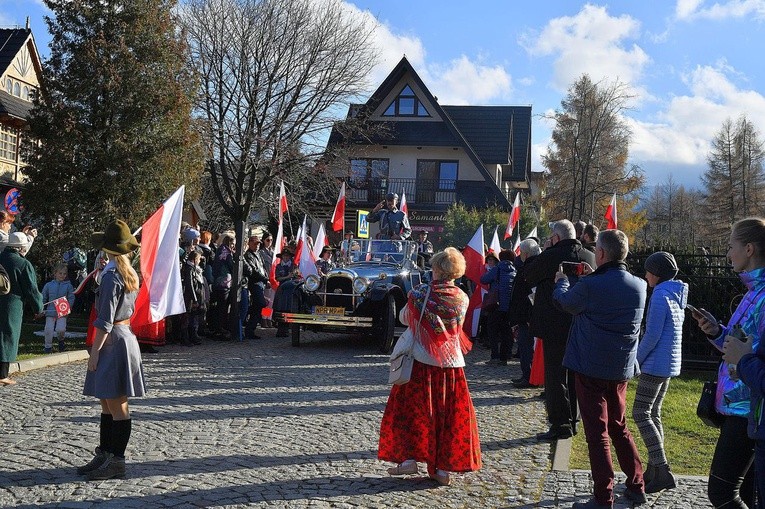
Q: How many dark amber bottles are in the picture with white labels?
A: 0